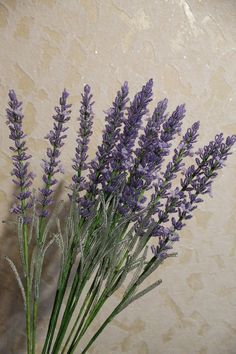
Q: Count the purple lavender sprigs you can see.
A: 10